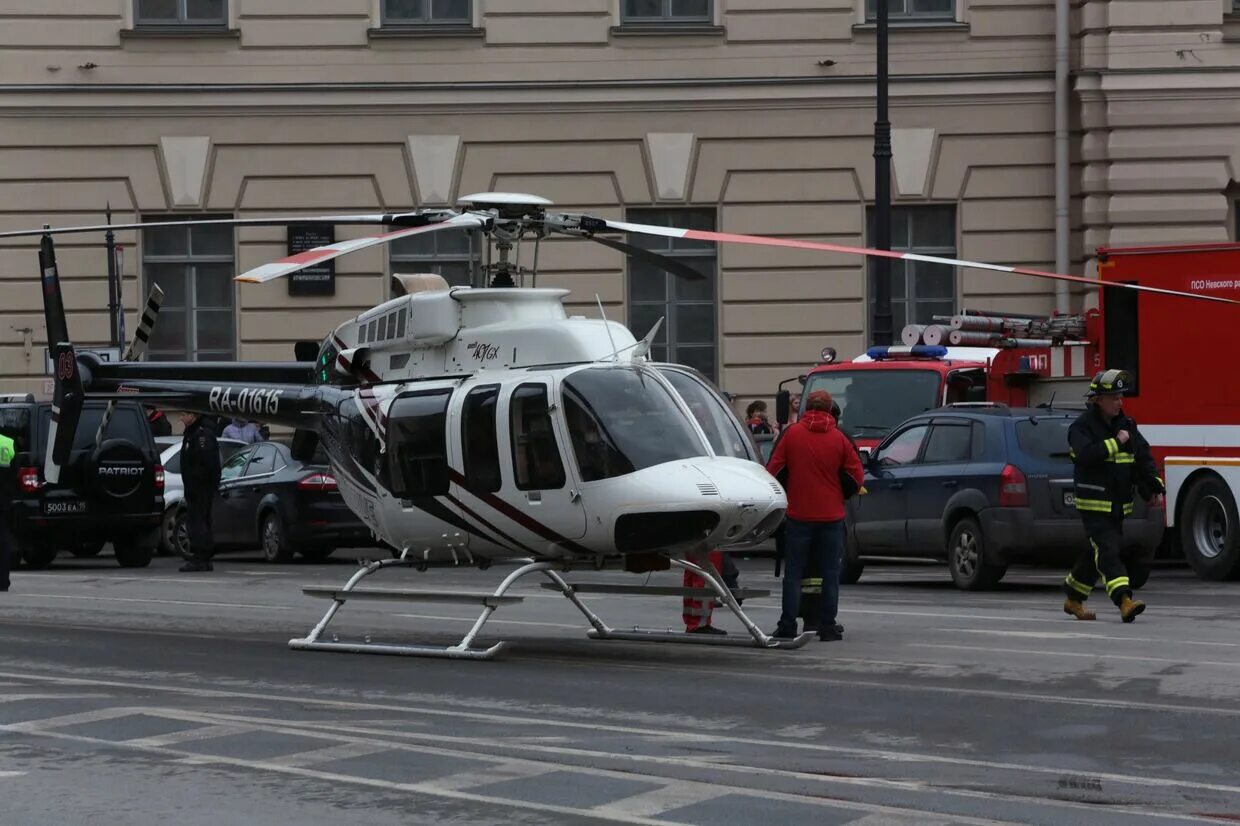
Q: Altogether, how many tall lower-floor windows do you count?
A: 4